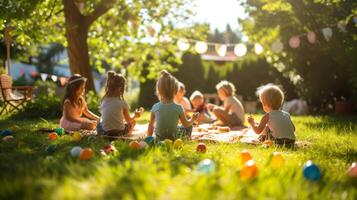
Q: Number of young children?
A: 7